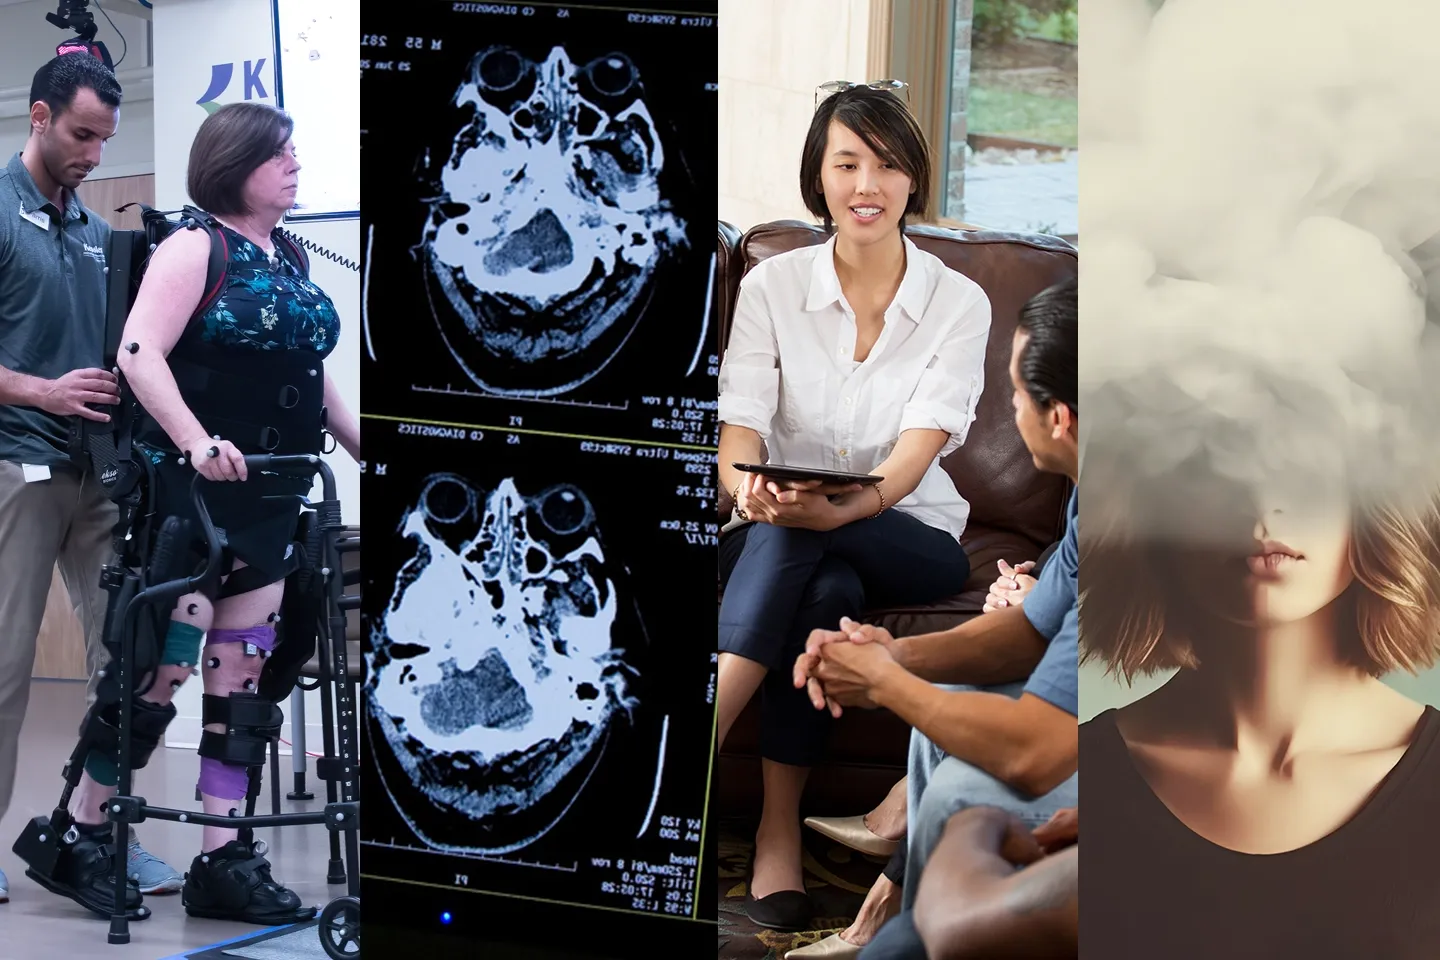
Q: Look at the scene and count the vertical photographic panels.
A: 4